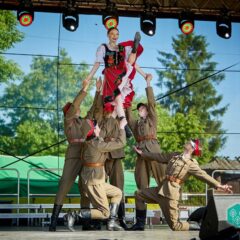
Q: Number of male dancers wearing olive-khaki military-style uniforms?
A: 5